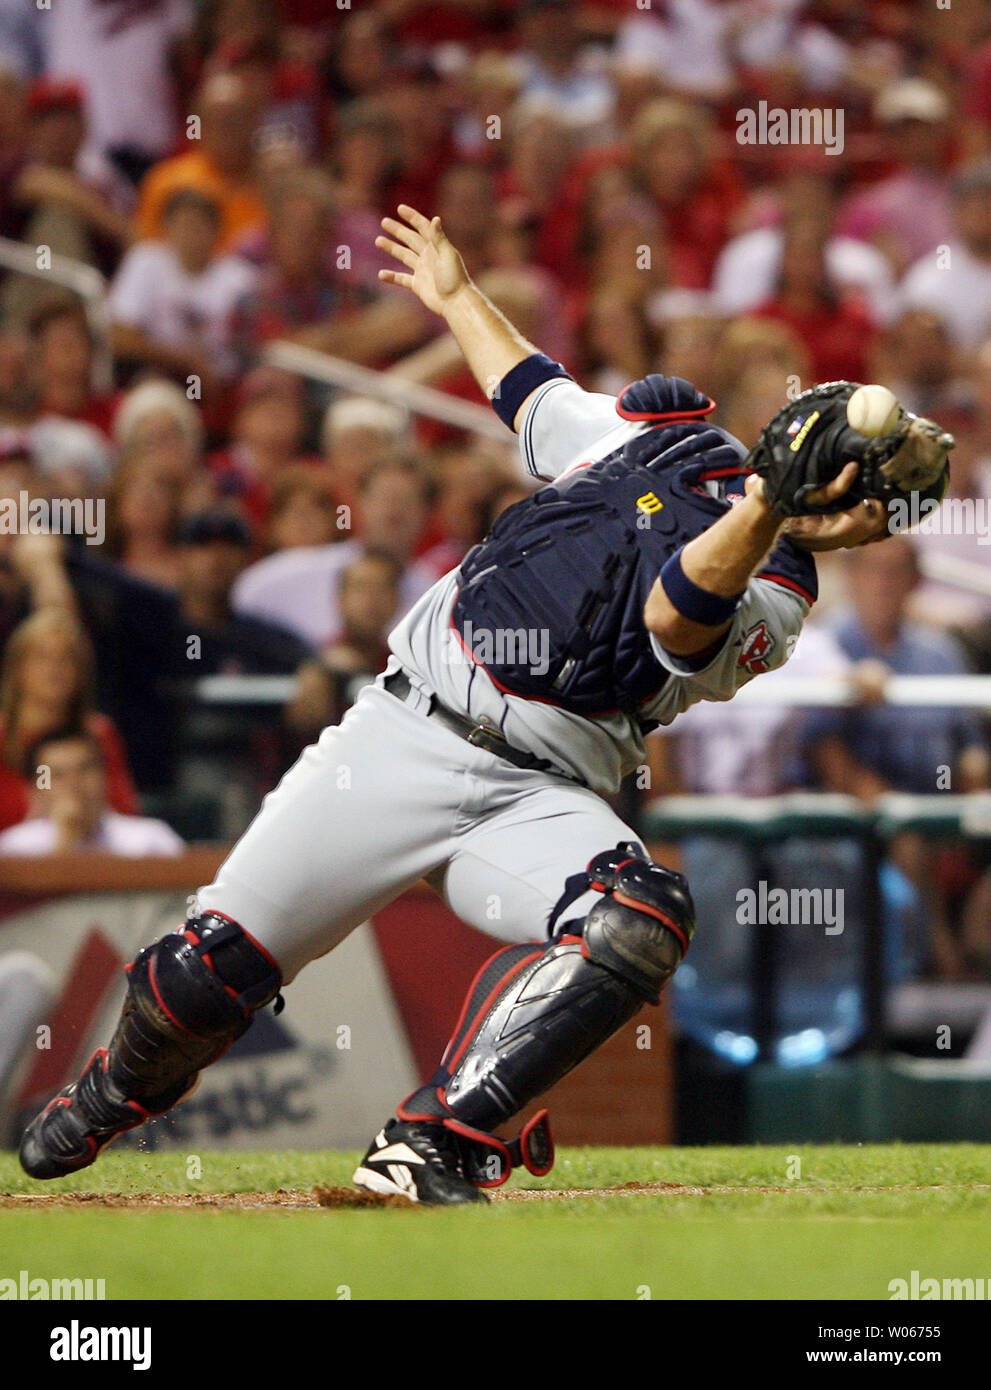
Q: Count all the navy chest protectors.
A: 1